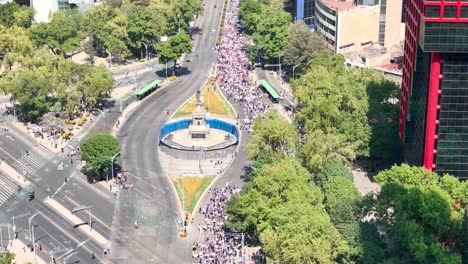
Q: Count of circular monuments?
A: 1